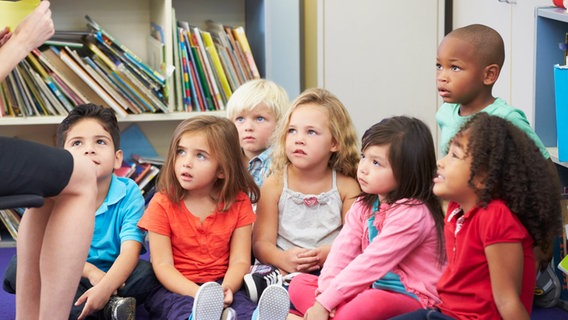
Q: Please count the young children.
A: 7